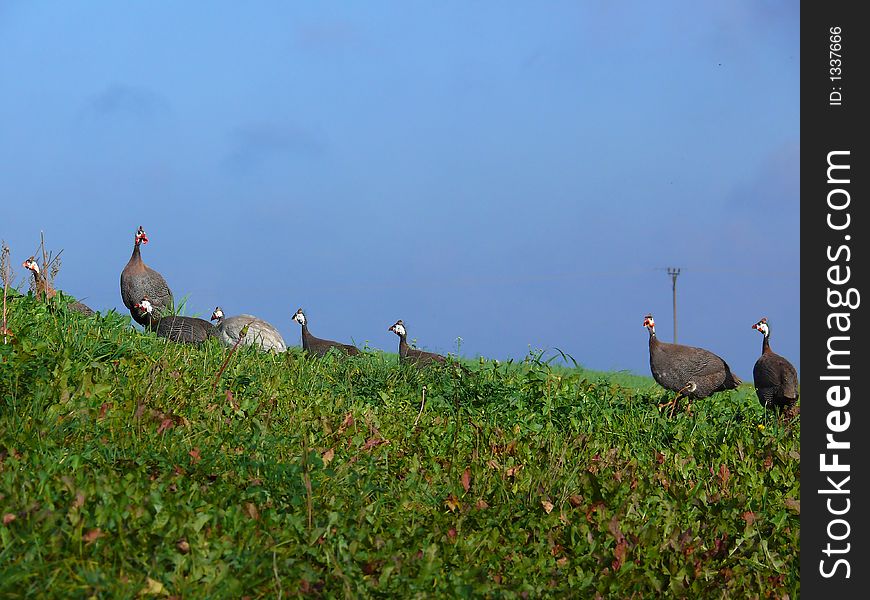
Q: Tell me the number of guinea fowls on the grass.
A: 8